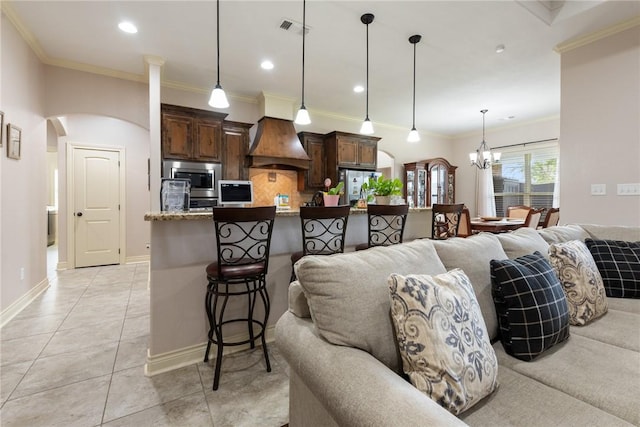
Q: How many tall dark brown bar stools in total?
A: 4